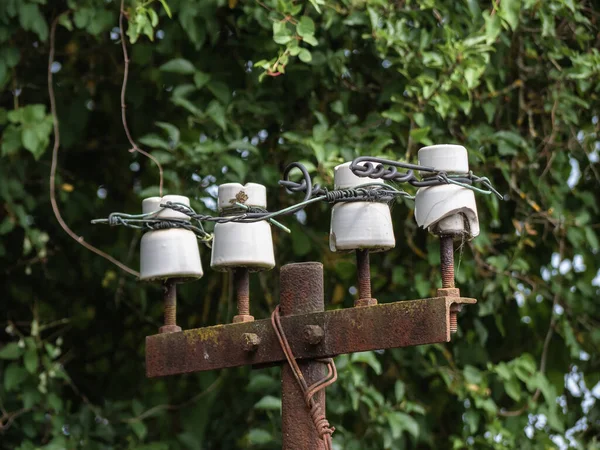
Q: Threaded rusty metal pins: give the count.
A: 4